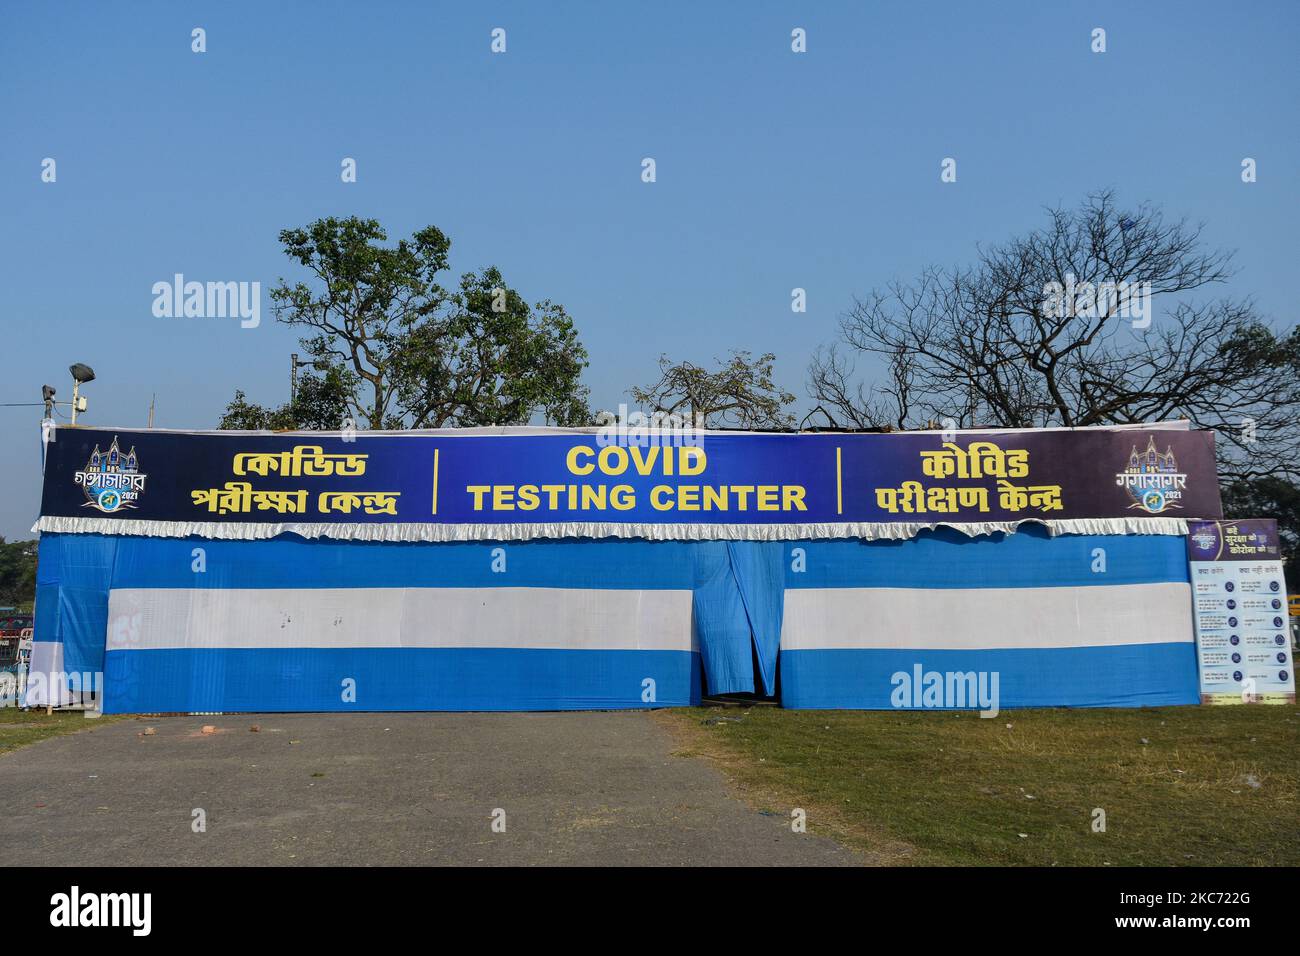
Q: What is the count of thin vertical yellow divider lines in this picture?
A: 2